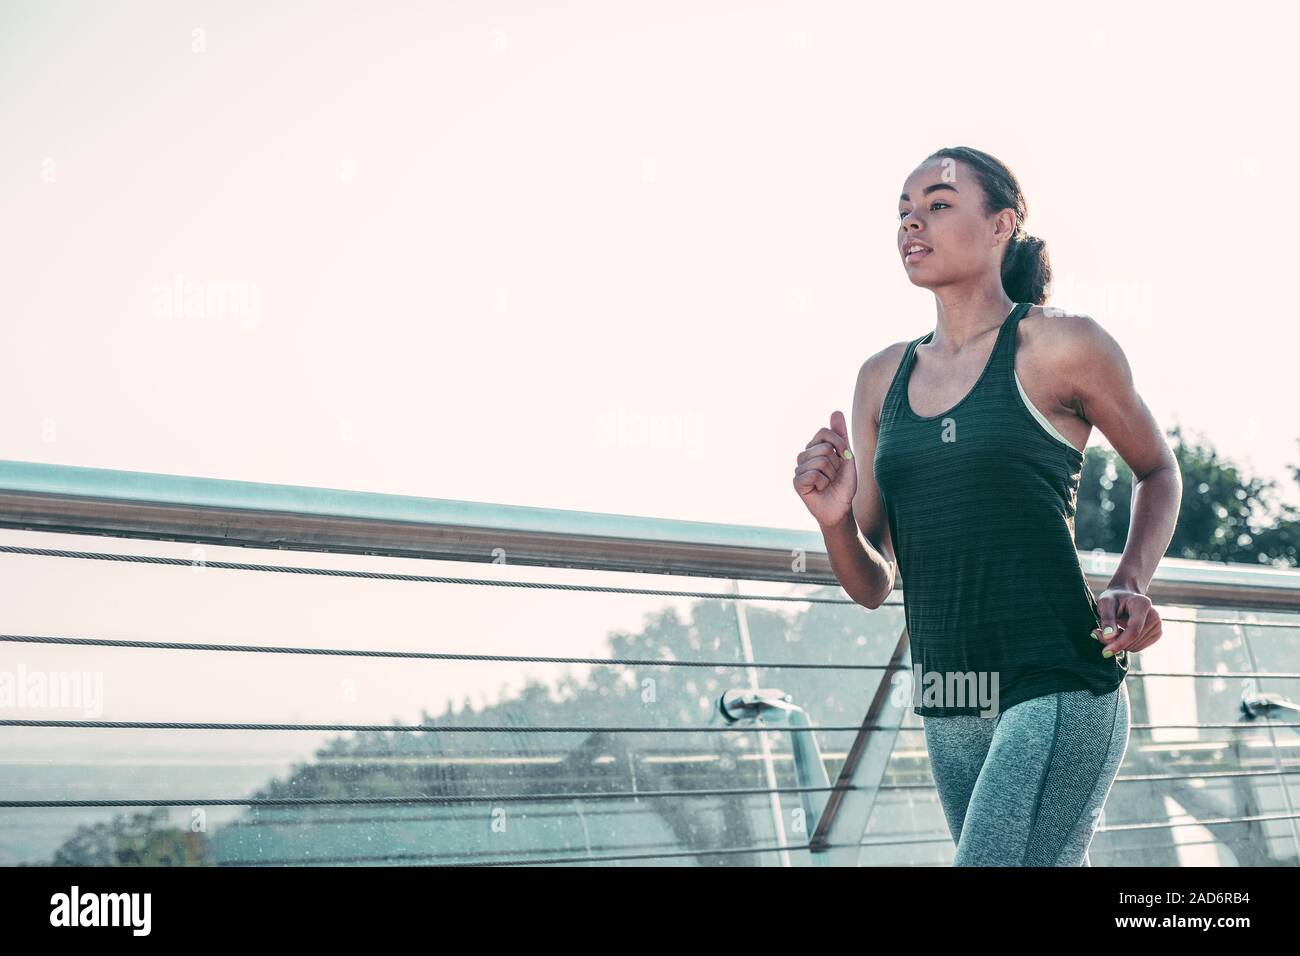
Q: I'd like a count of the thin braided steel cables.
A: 5